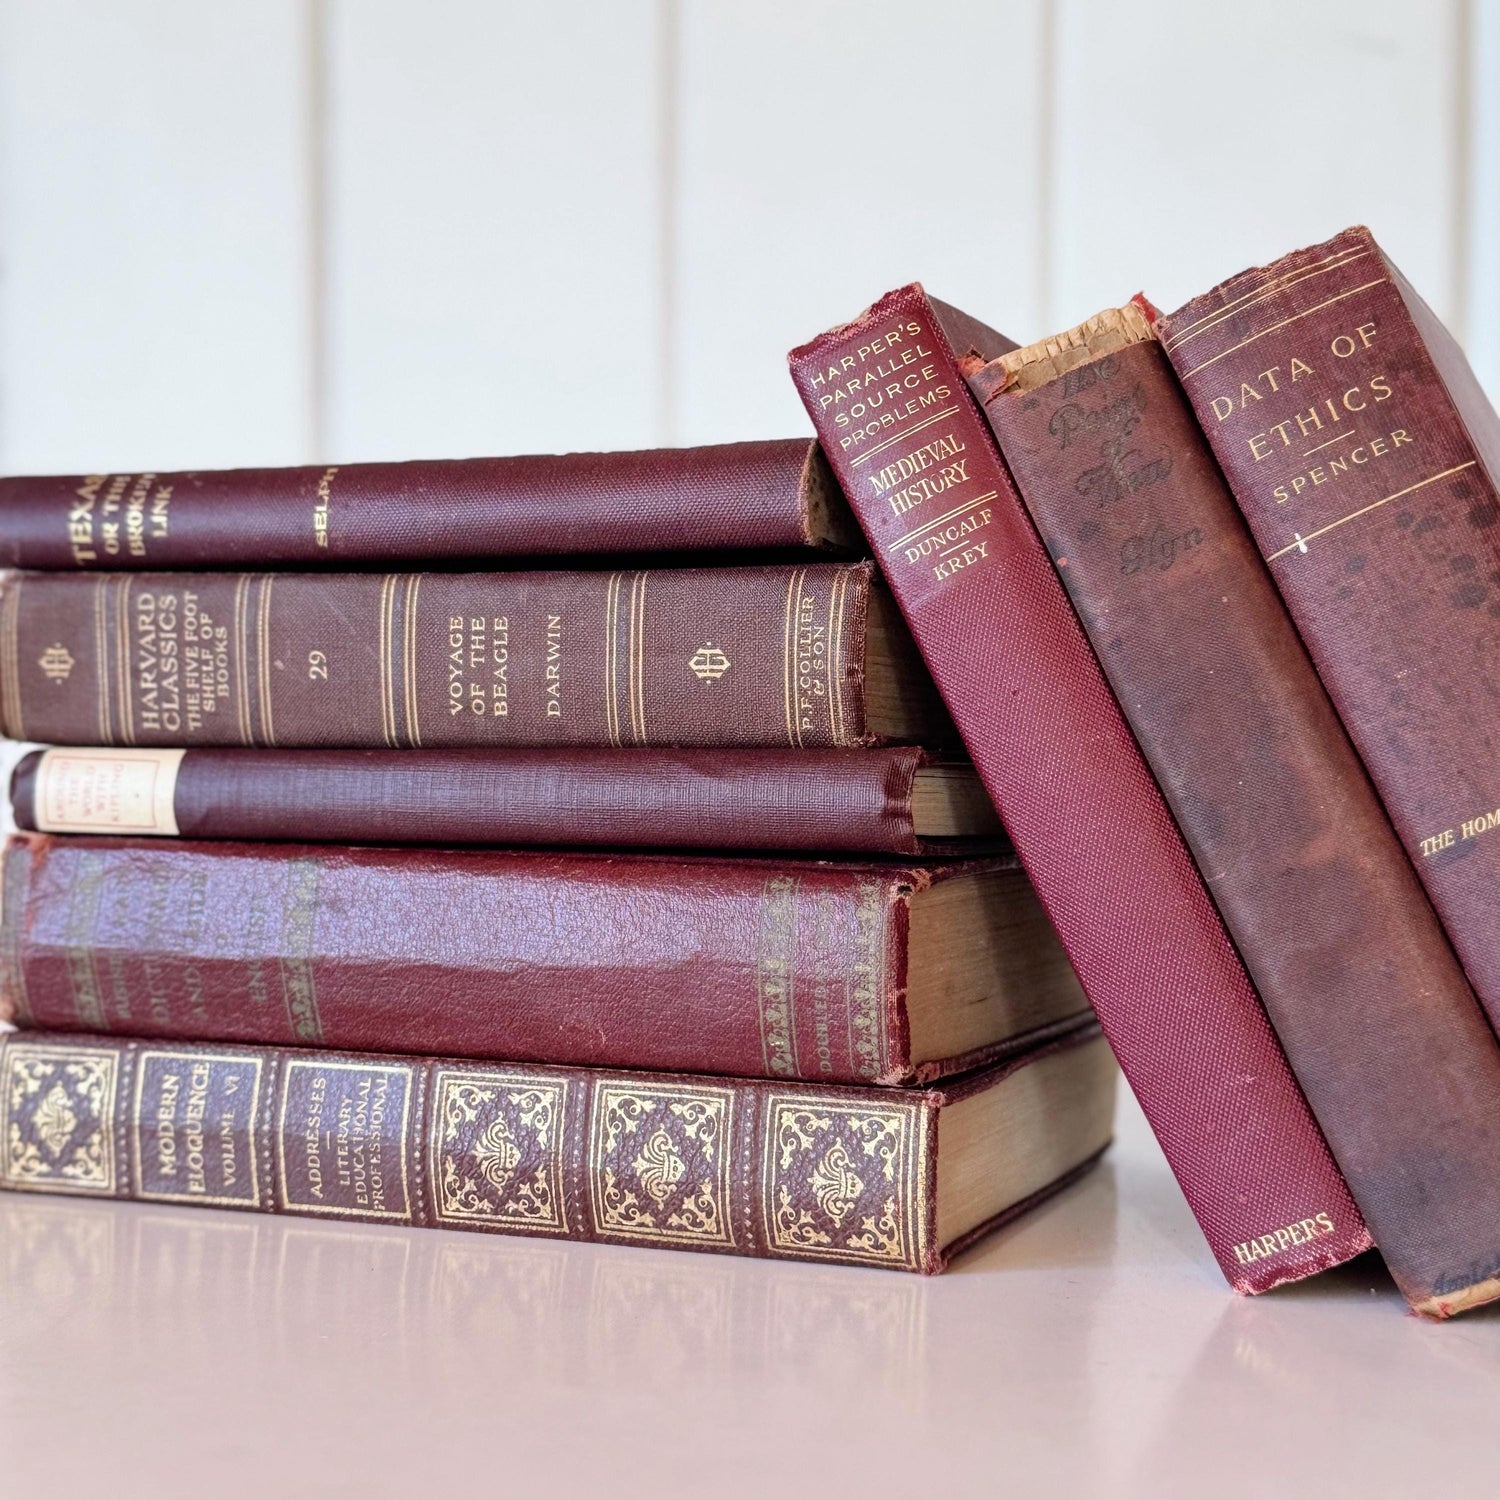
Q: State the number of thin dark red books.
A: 2